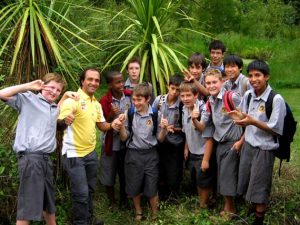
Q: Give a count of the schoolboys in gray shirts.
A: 11